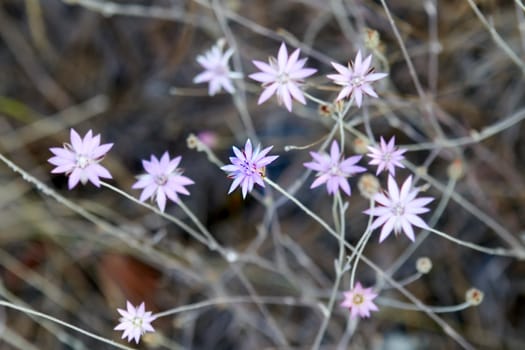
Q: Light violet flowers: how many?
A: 11